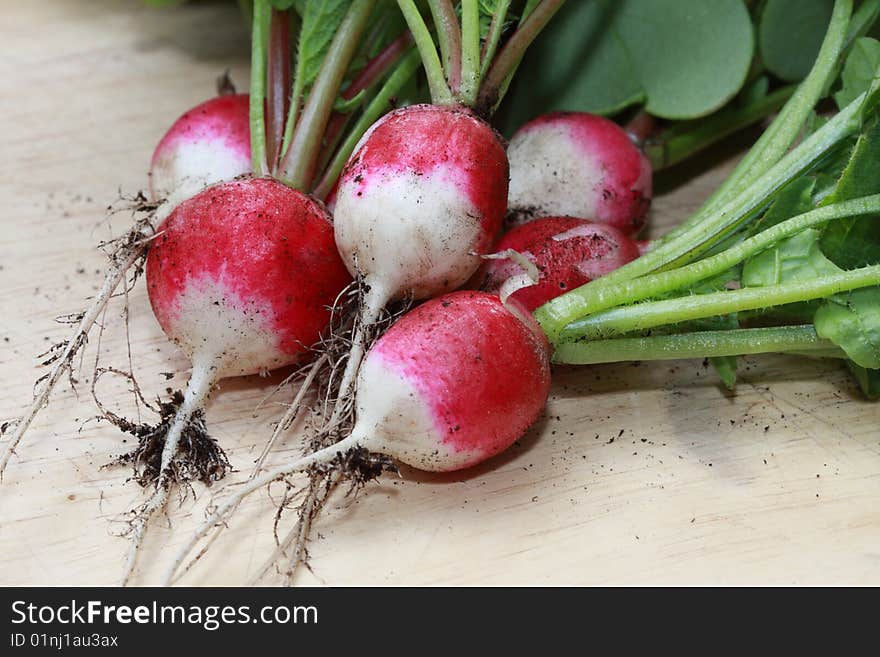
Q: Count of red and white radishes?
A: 6